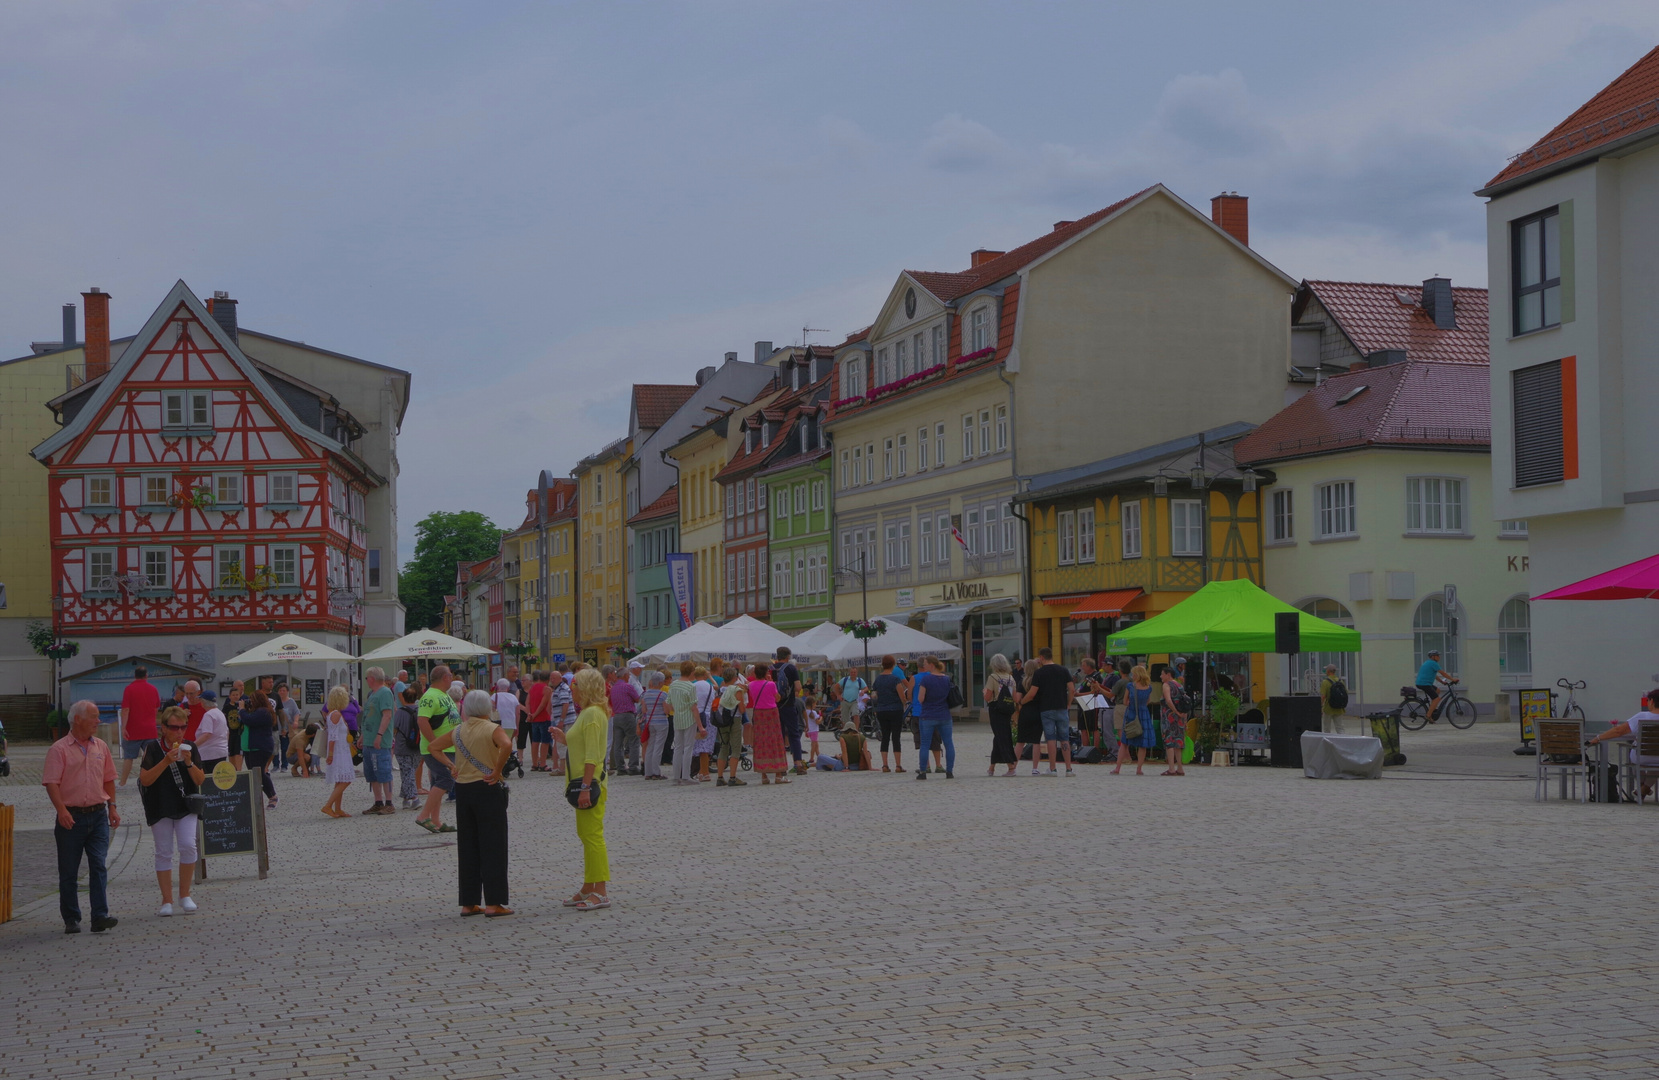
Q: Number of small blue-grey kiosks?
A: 1